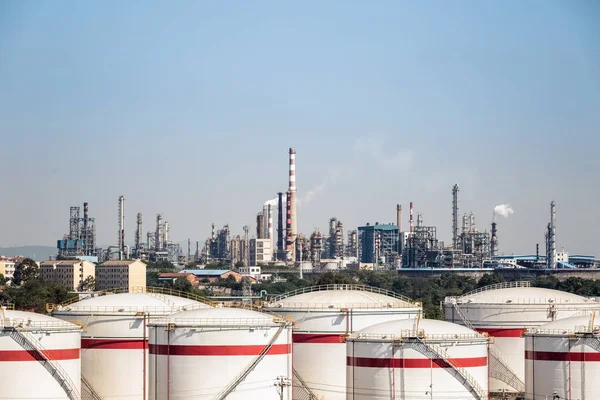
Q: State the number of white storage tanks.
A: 7